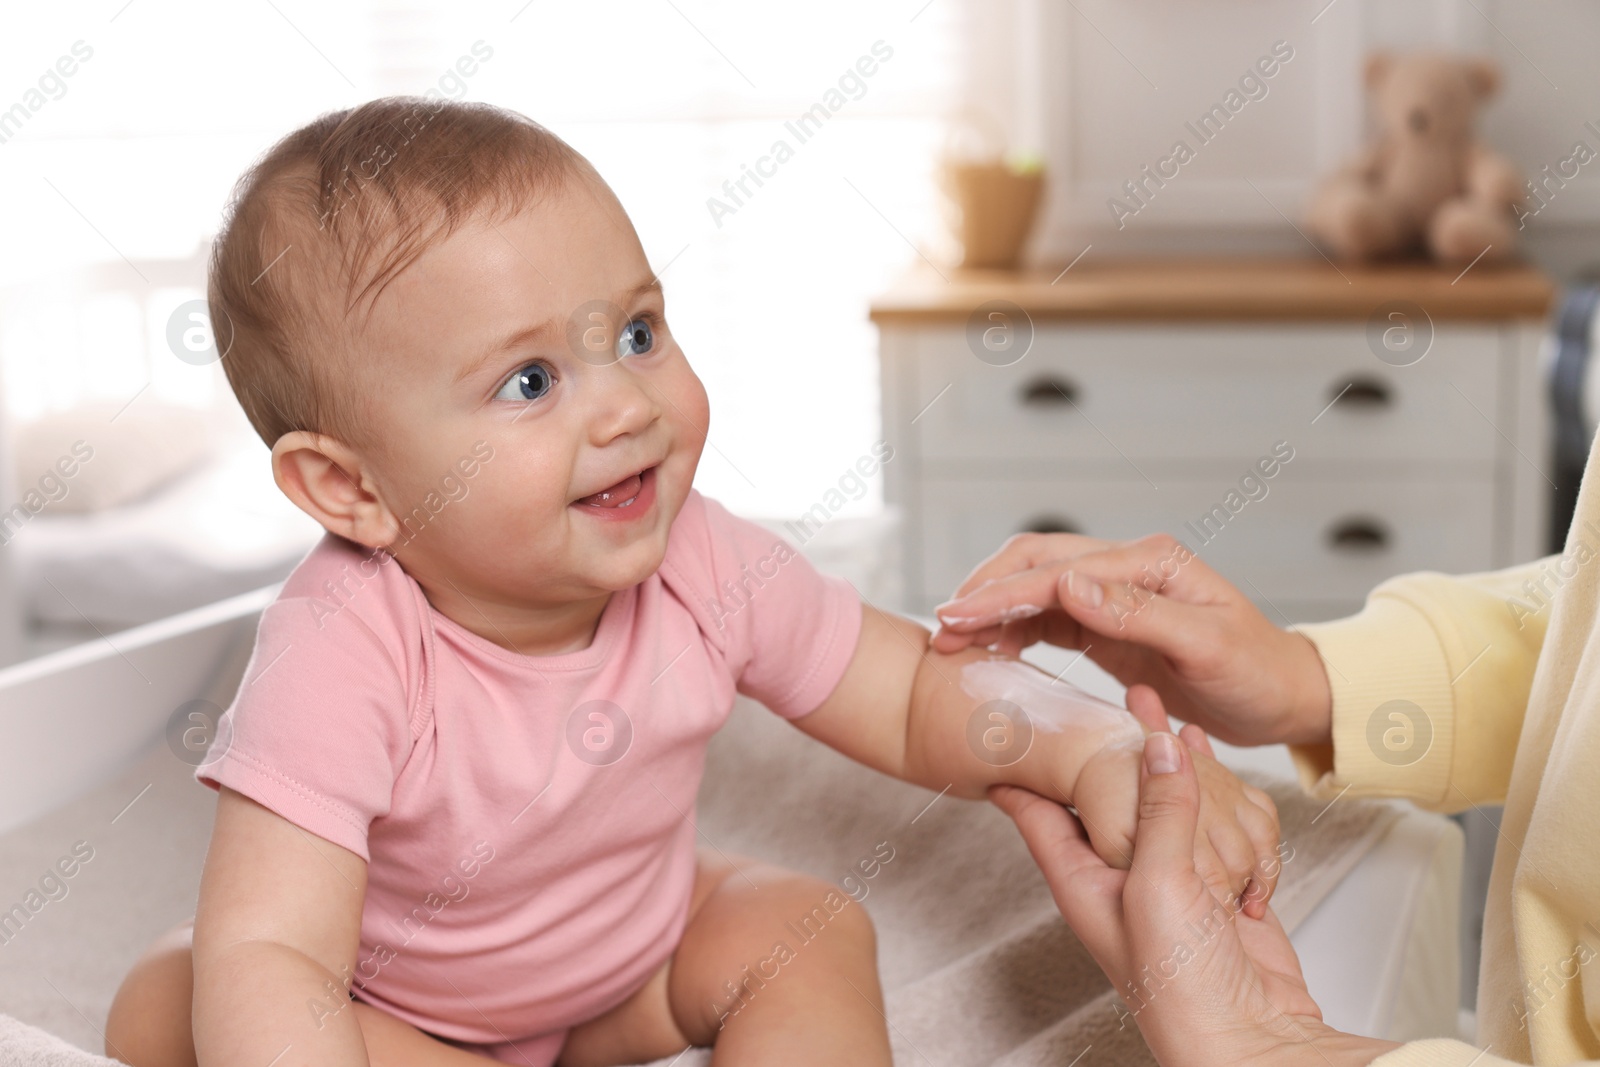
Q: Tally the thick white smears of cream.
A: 1